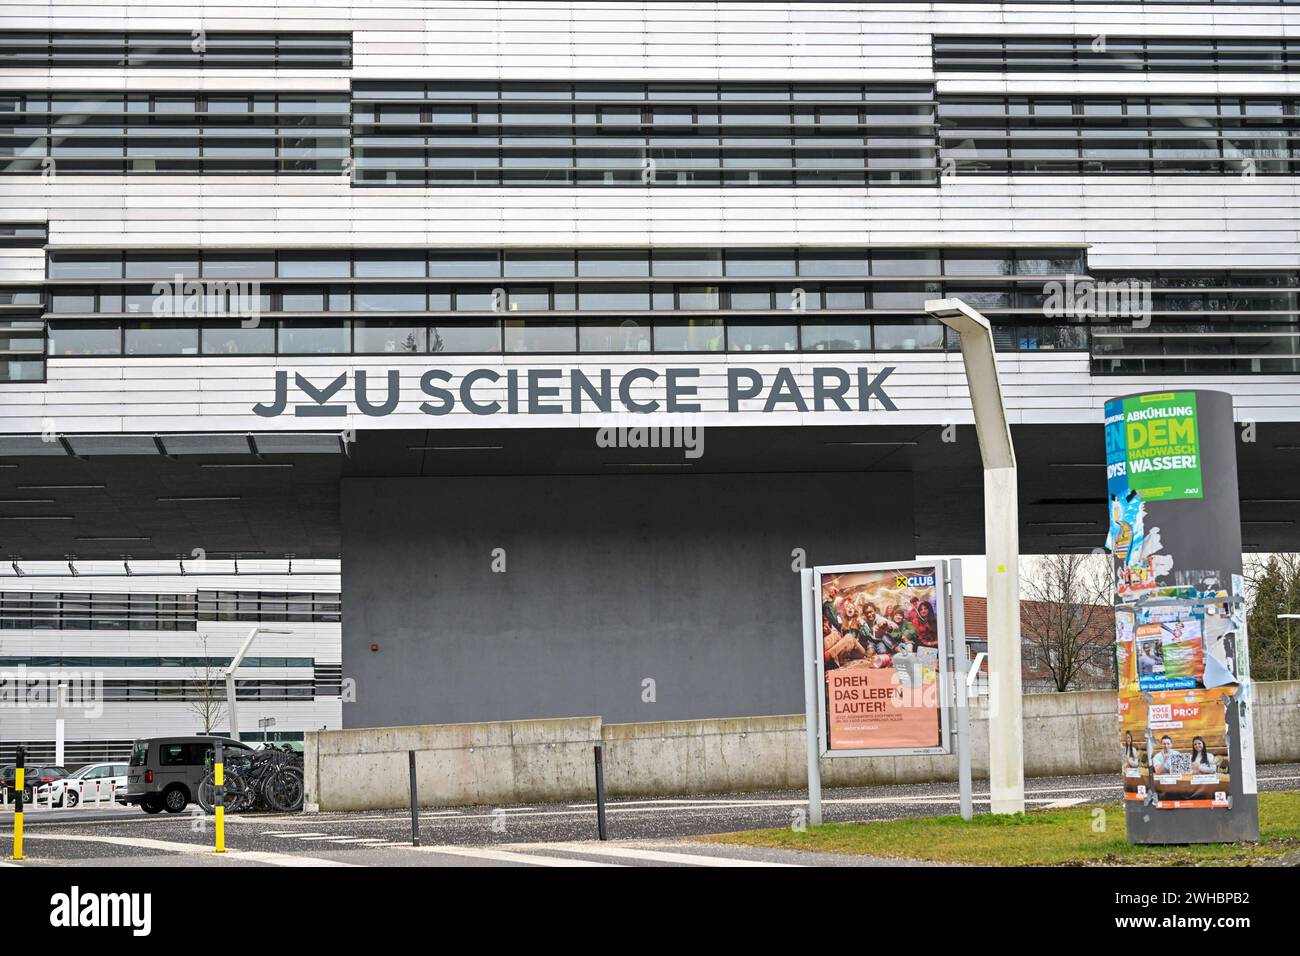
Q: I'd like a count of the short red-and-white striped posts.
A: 7